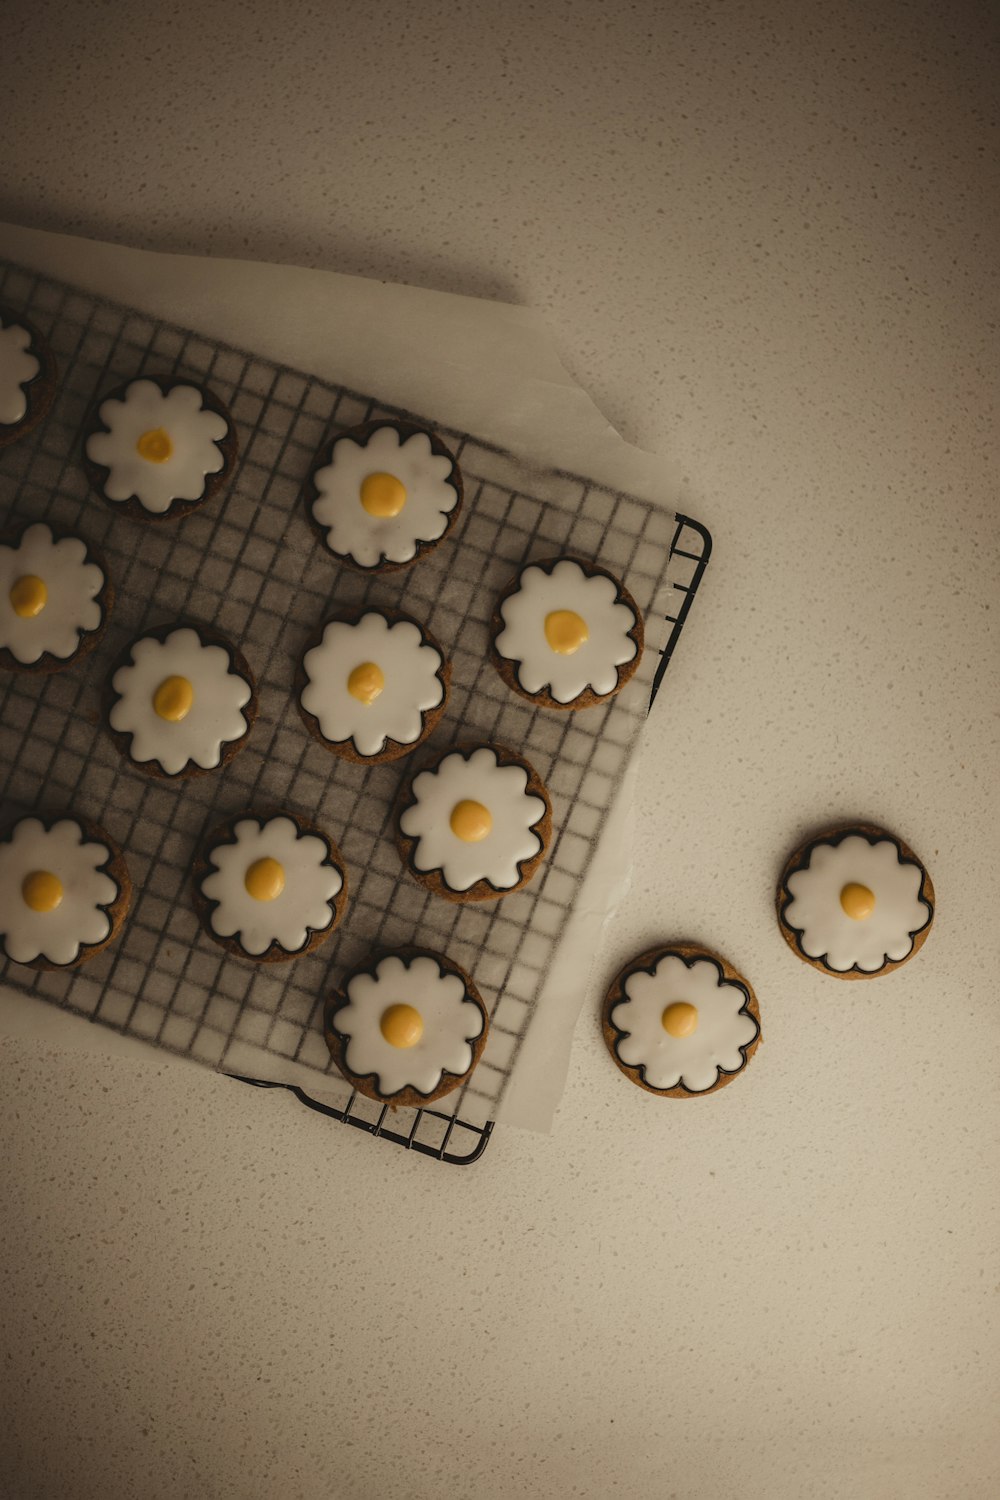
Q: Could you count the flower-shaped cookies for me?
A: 13